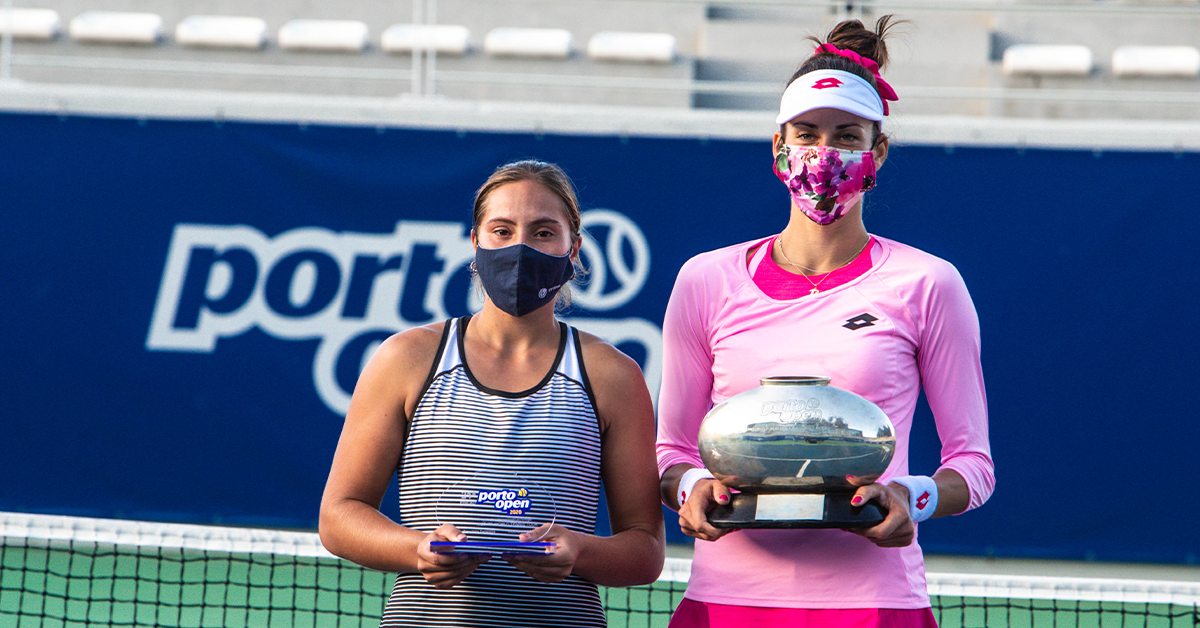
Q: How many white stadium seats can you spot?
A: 9